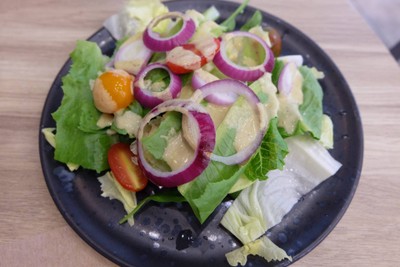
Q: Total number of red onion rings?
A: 5